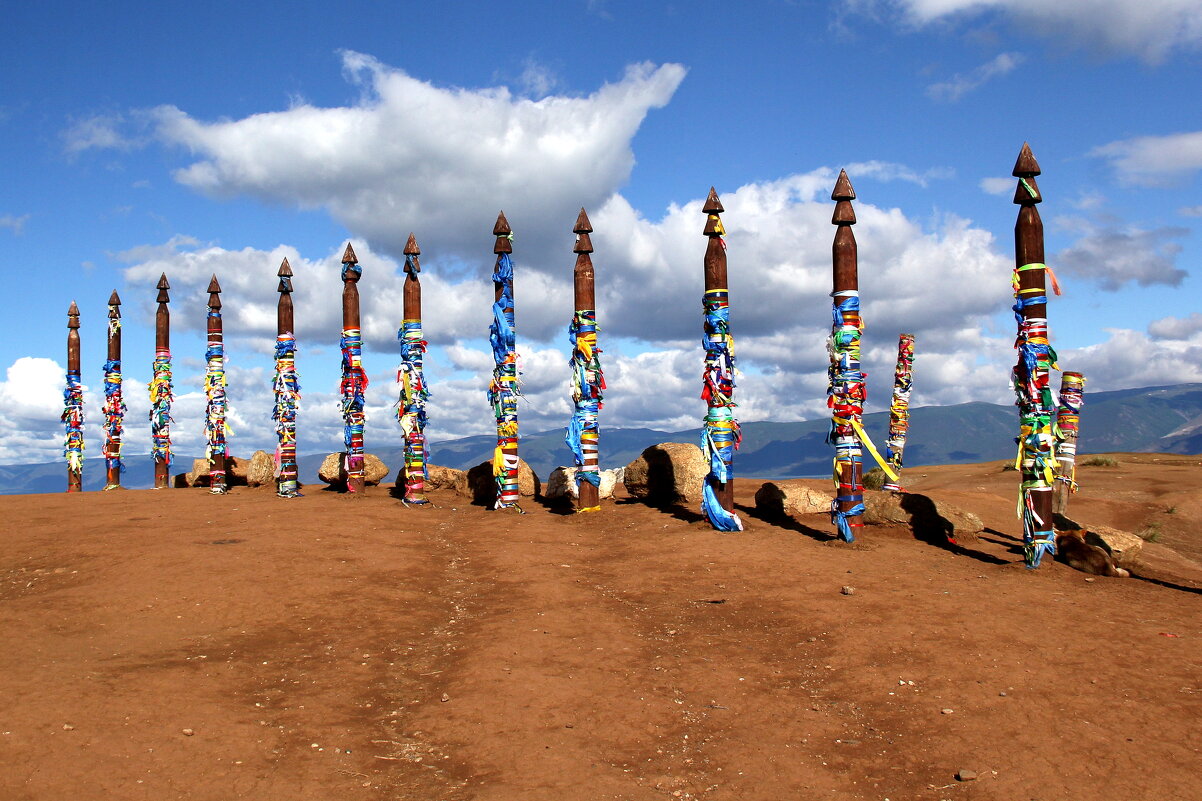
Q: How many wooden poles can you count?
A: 14